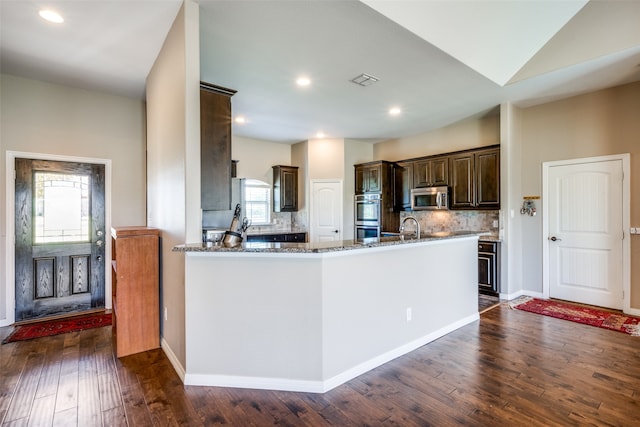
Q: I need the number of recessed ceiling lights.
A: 5